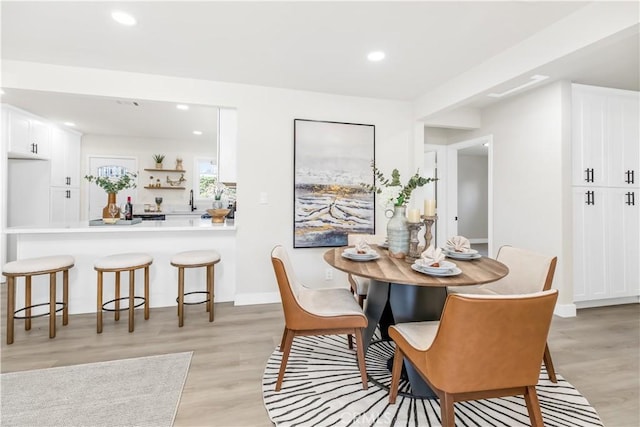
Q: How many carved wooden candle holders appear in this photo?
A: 2